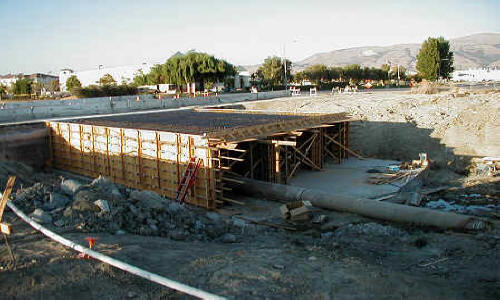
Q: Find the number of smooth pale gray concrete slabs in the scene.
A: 1